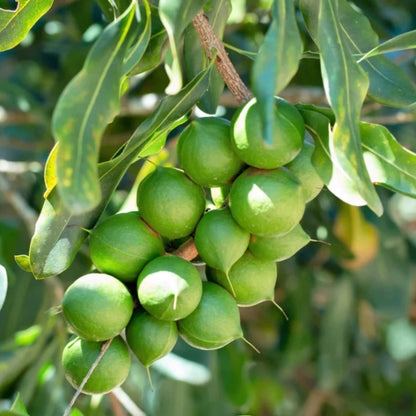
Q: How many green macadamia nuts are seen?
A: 14